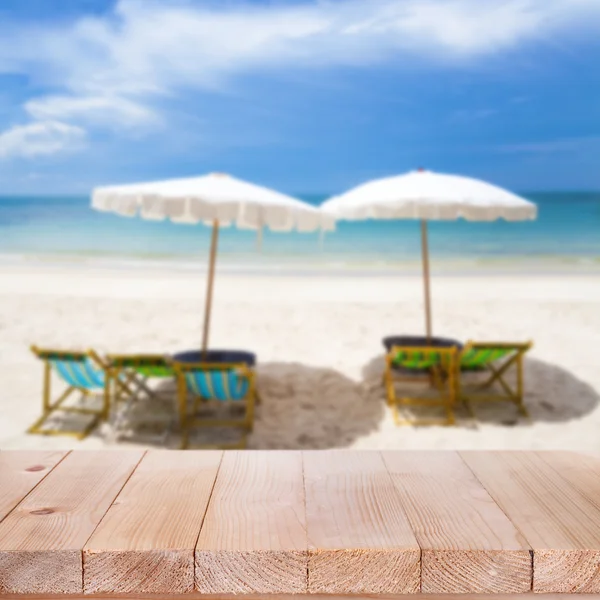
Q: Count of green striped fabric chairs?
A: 3